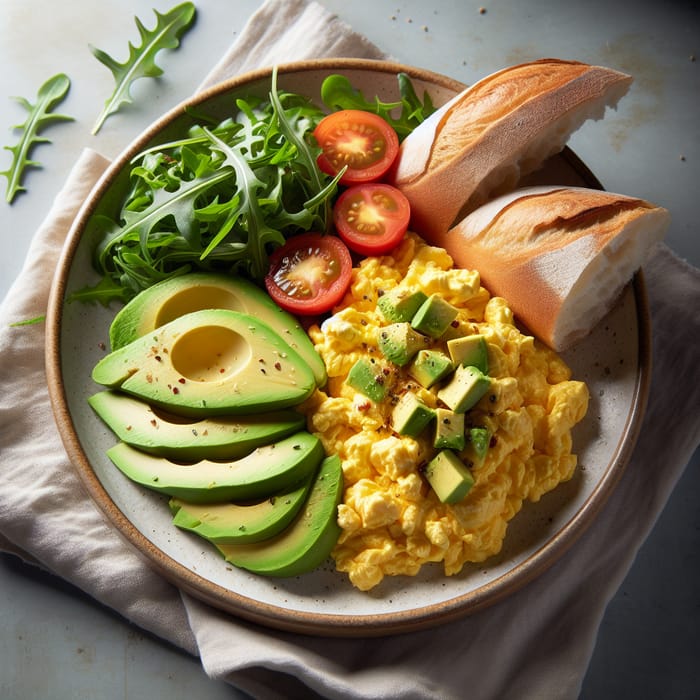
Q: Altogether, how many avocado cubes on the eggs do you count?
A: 11